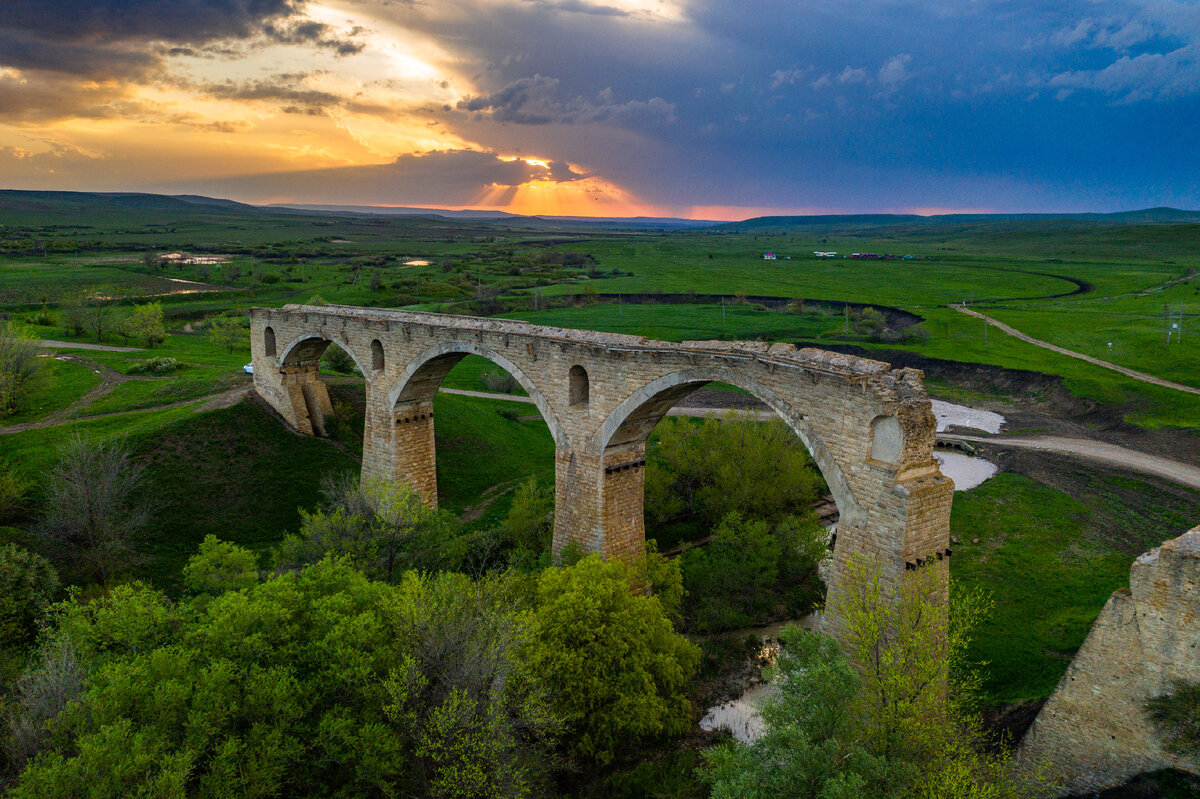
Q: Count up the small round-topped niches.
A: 4